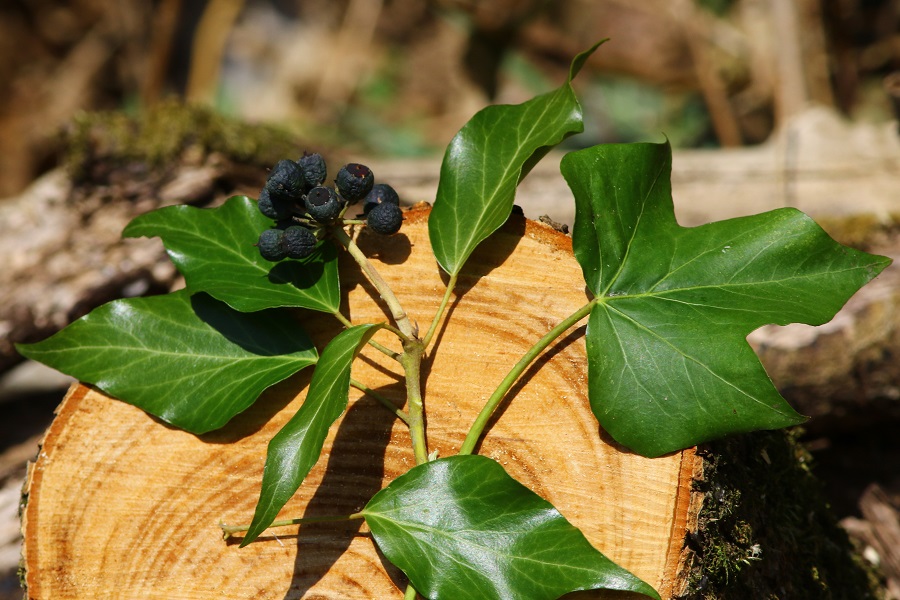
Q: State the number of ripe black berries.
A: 9